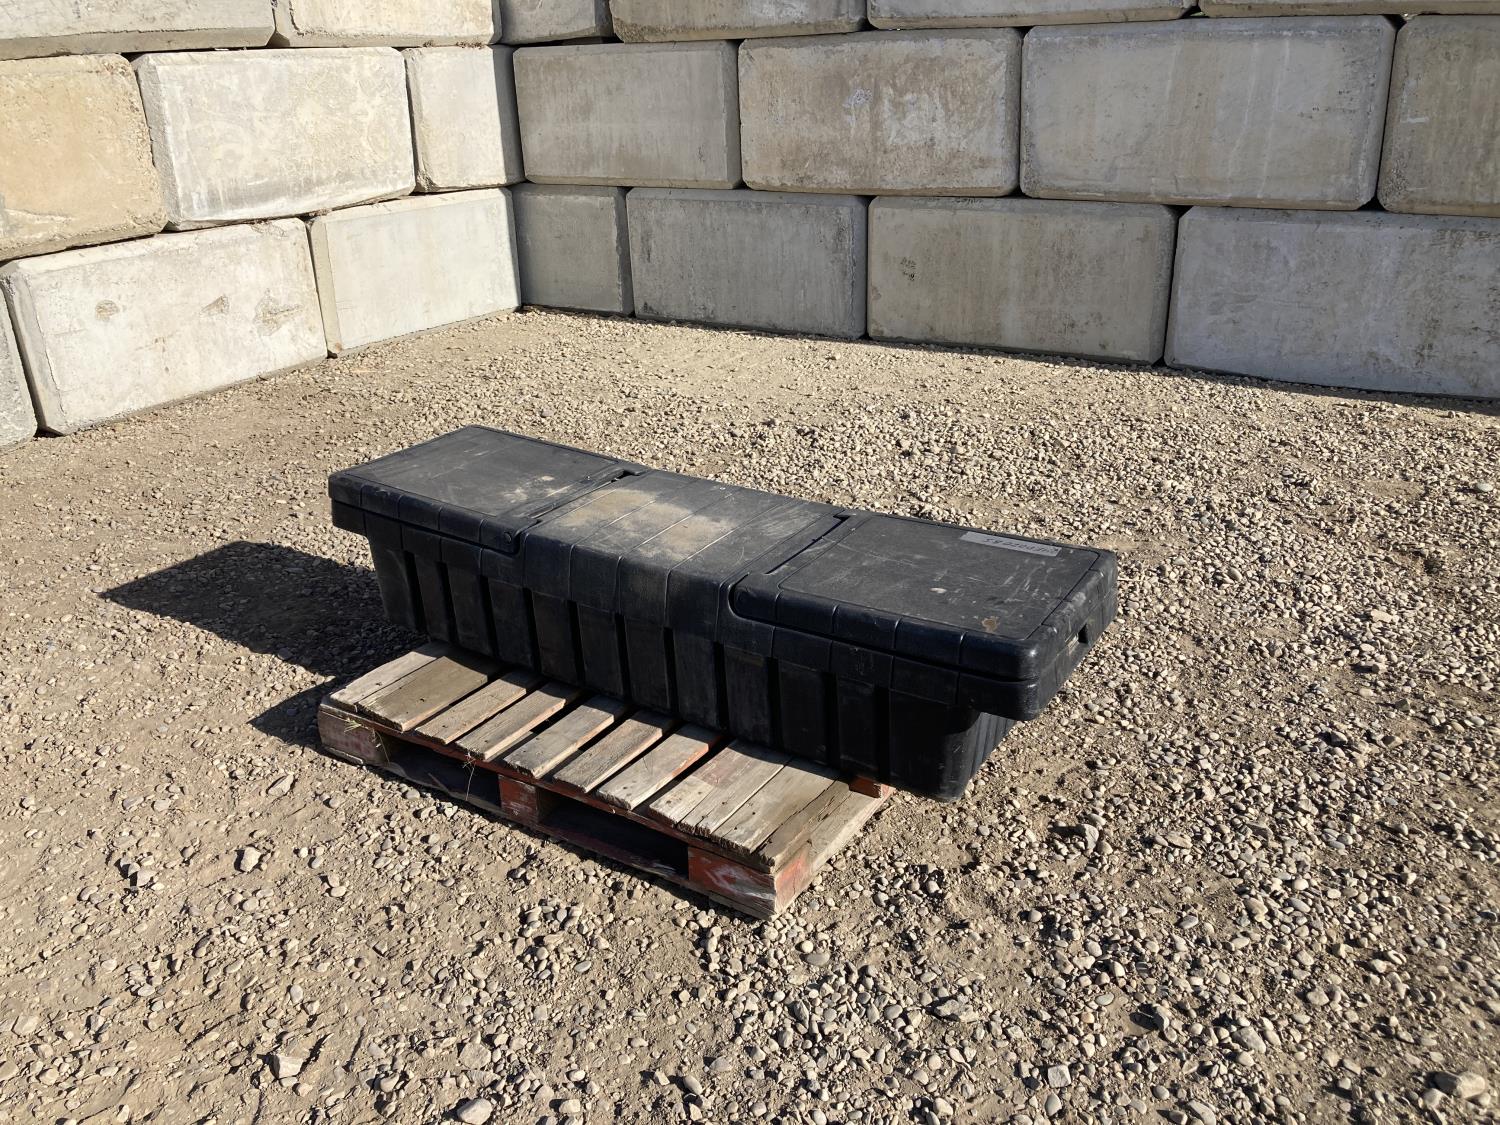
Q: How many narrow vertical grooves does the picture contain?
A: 11